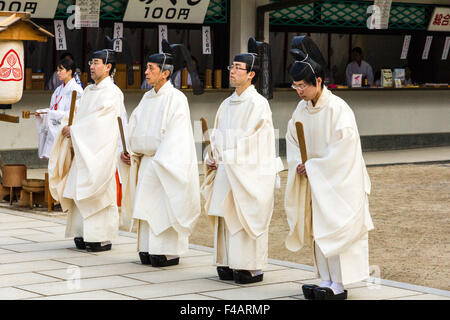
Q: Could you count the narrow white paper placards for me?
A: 7